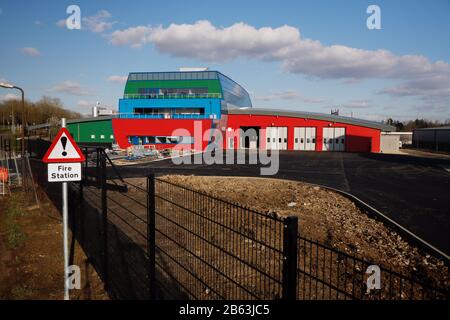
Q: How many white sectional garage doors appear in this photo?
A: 3